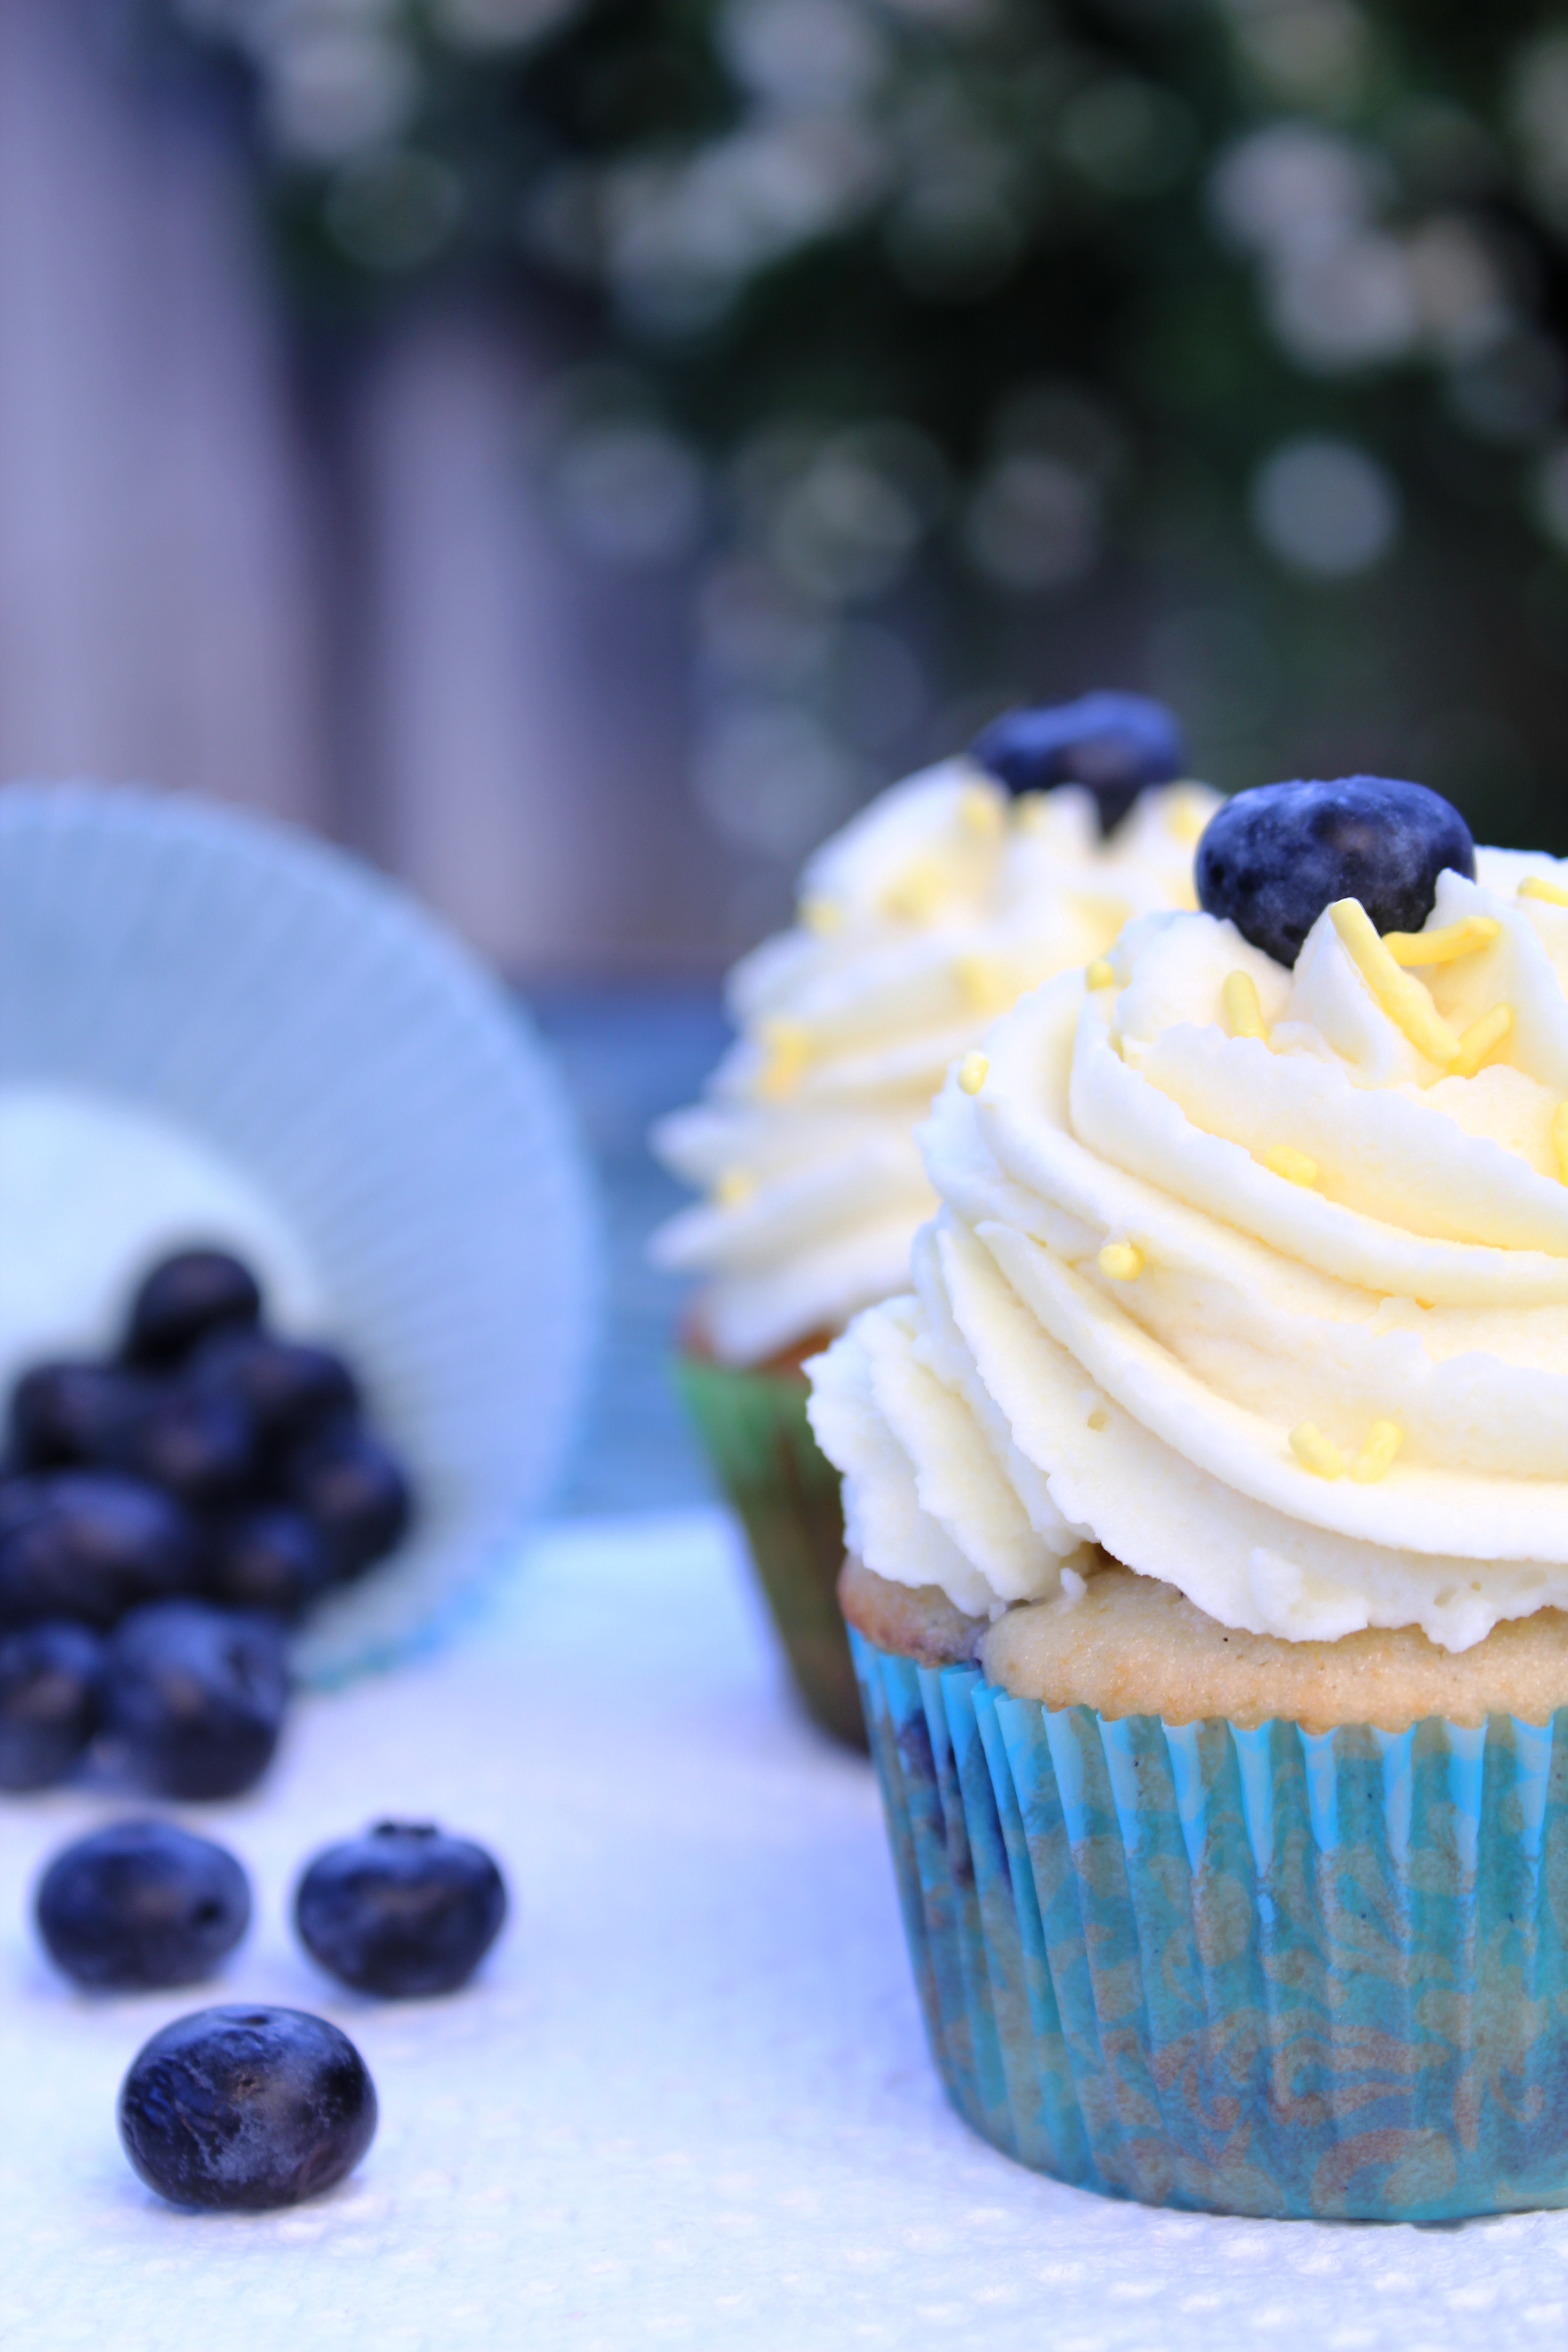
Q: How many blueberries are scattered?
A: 3